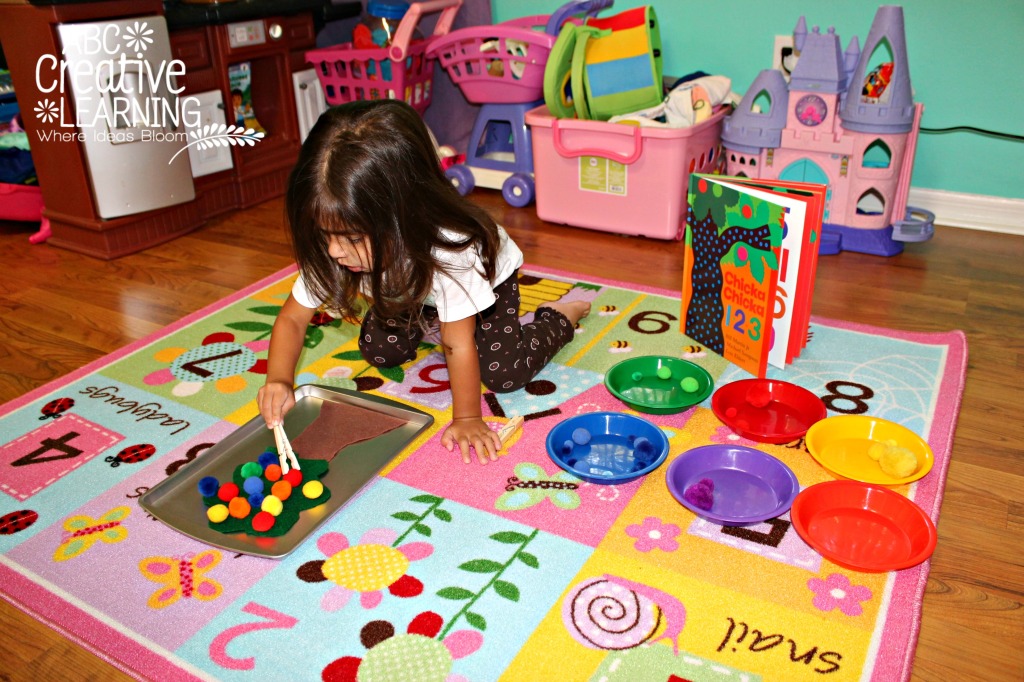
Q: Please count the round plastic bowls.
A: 6